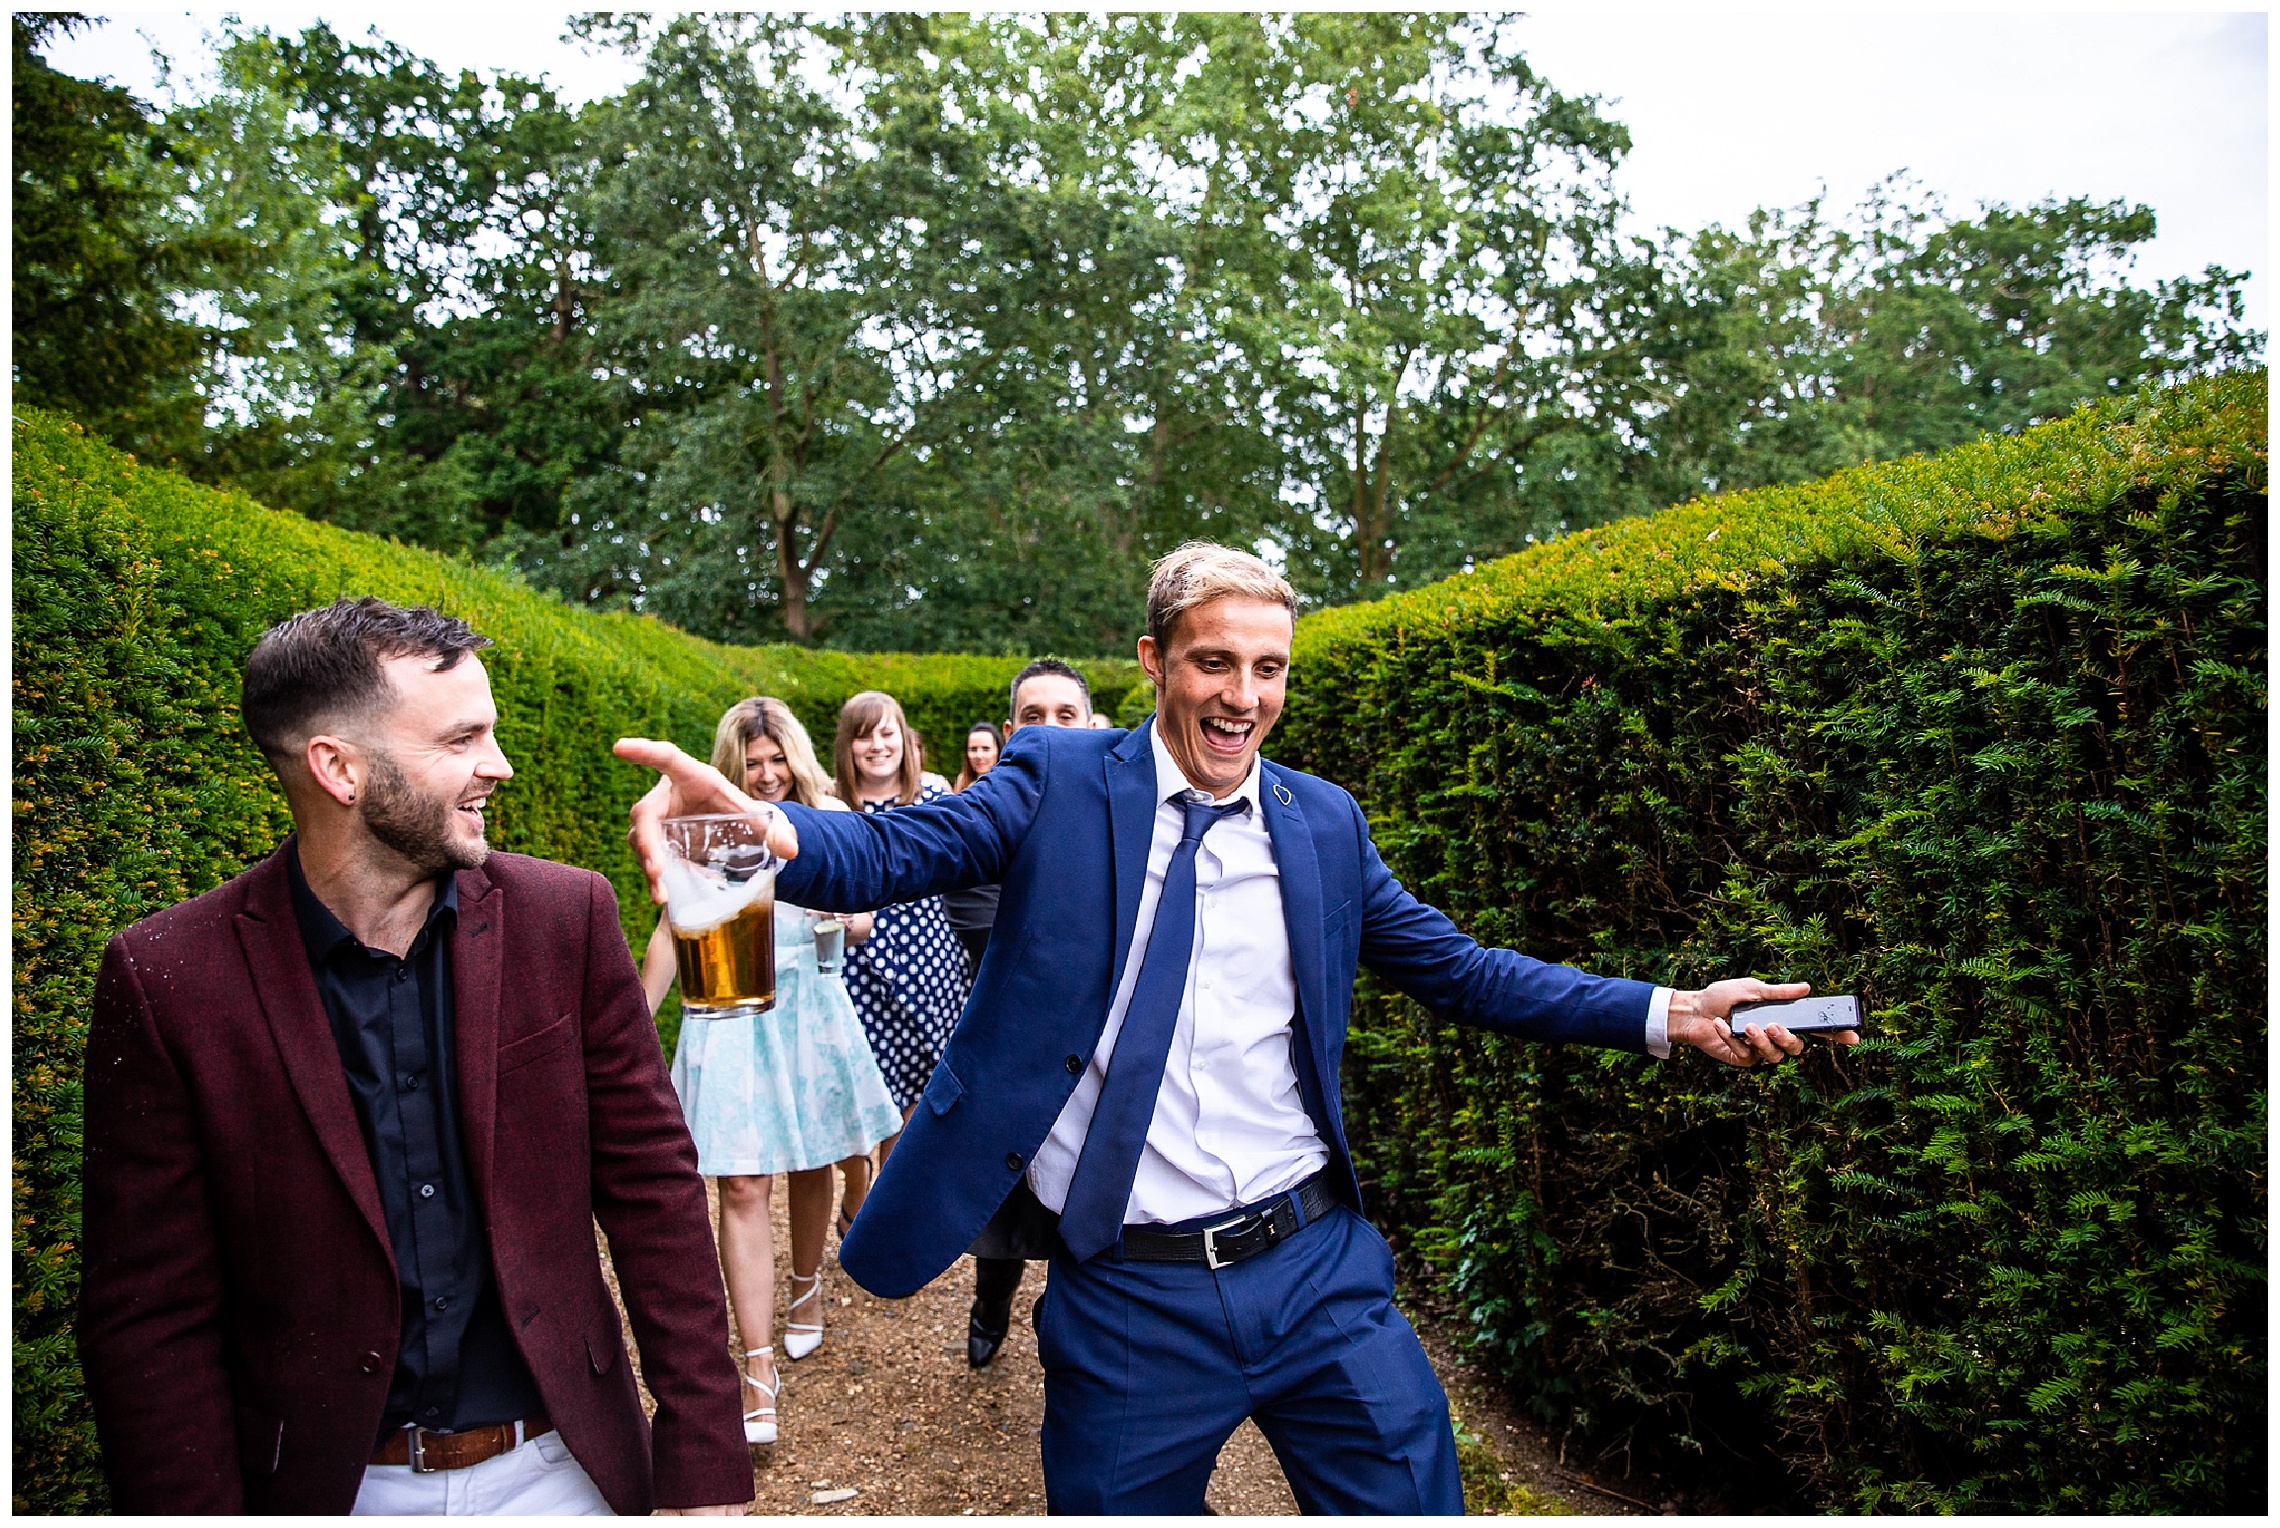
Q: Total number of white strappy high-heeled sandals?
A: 2